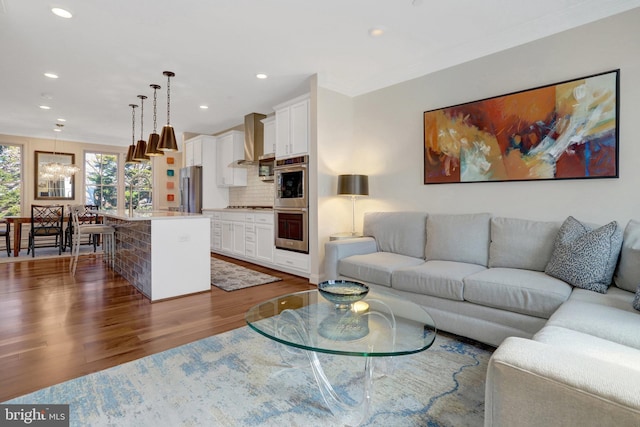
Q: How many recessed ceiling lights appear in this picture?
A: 8